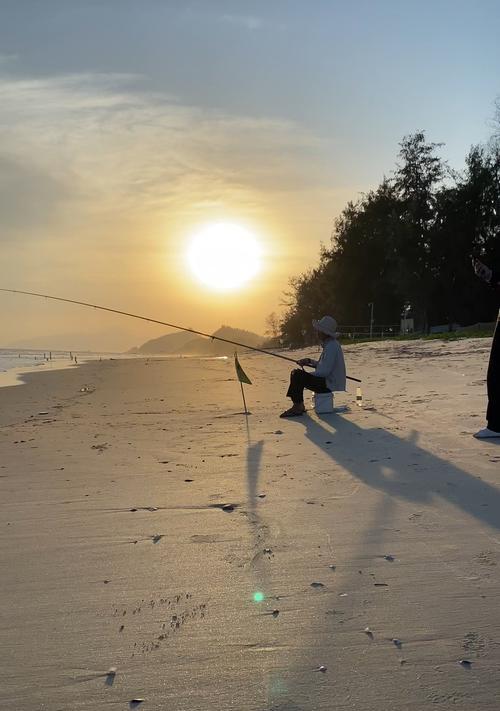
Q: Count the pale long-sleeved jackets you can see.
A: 1